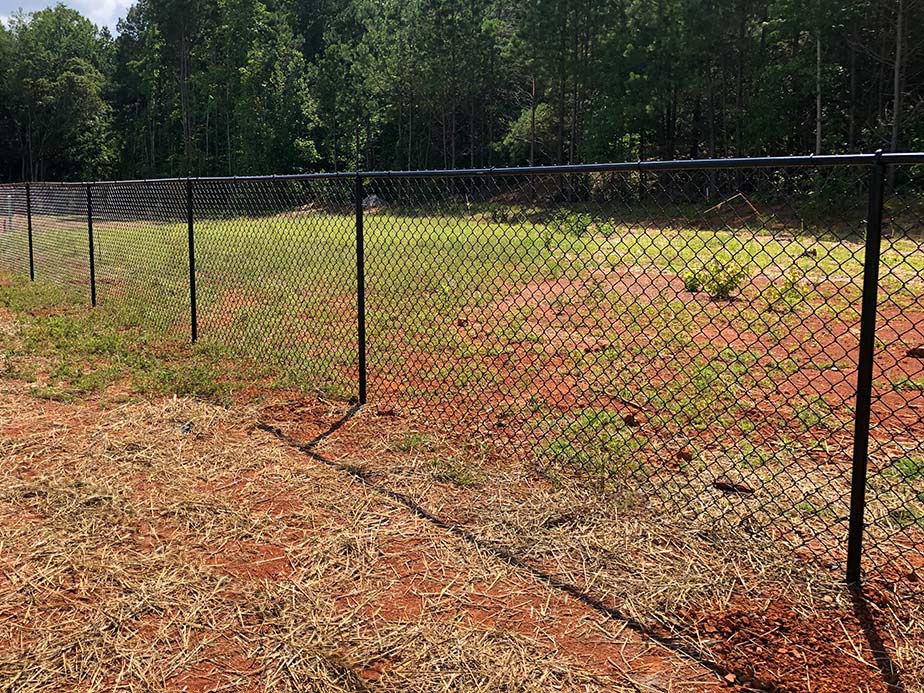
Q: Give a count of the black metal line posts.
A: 5